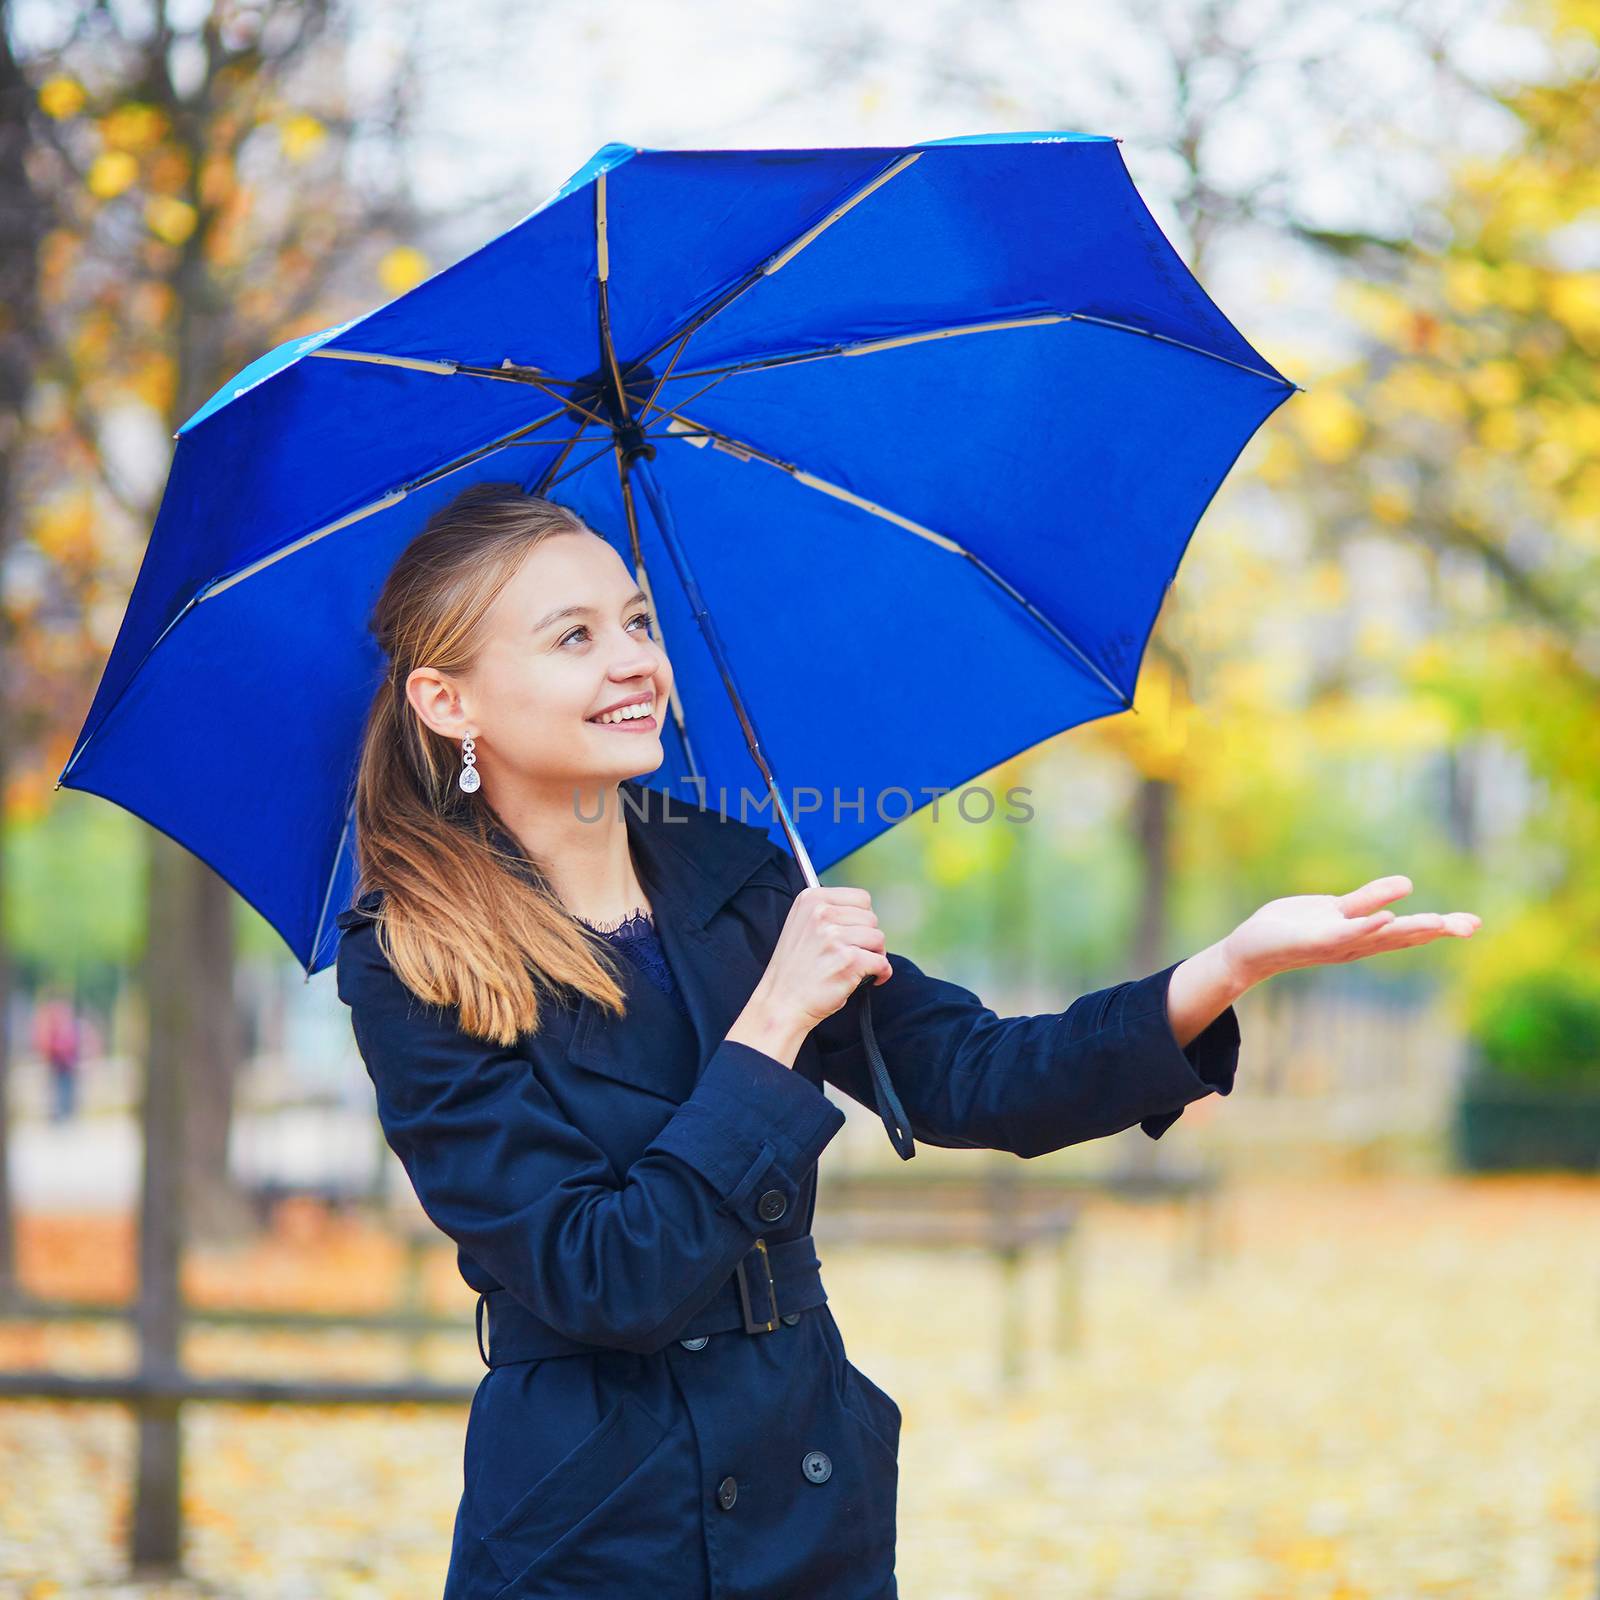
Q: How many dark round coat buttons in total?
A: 5